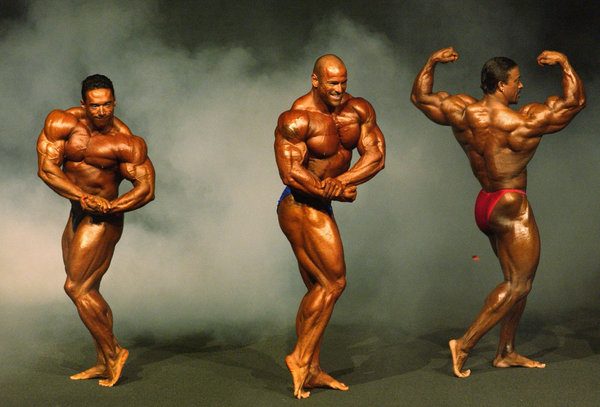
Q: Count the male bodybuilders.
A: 3